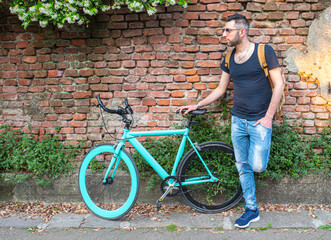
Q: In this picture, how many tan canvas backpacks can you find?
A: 1